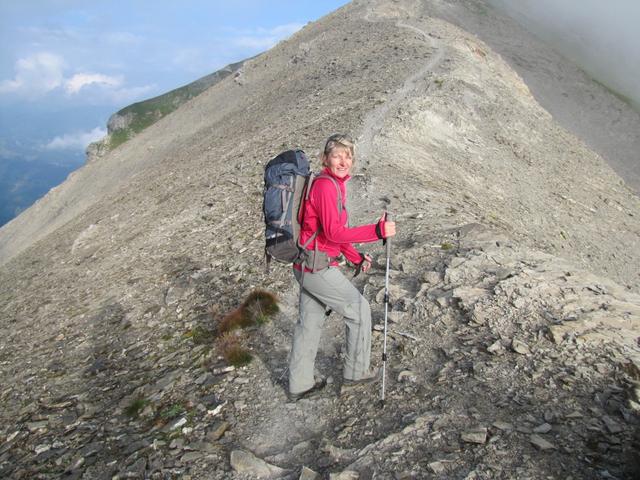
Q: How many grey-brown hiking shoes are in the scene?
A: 2